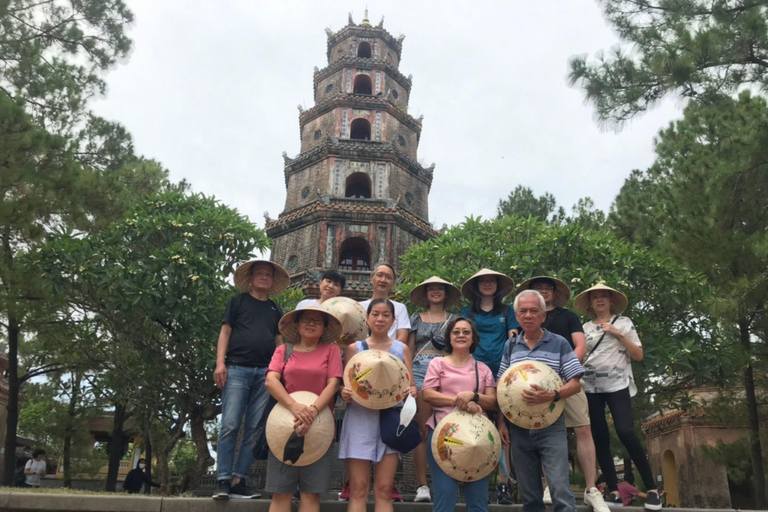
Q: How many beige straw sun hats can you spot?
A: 11